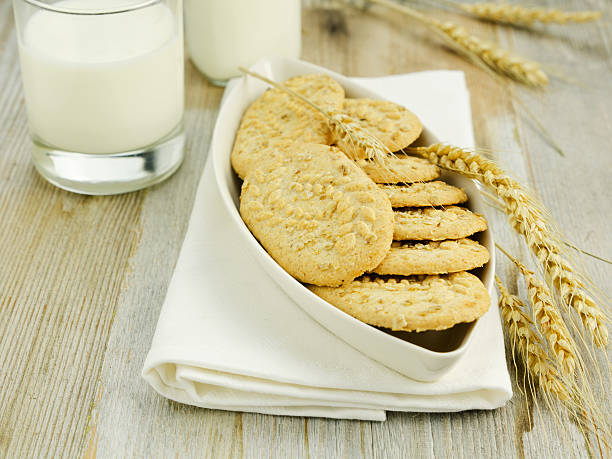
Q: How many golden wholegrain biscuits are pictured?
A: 8